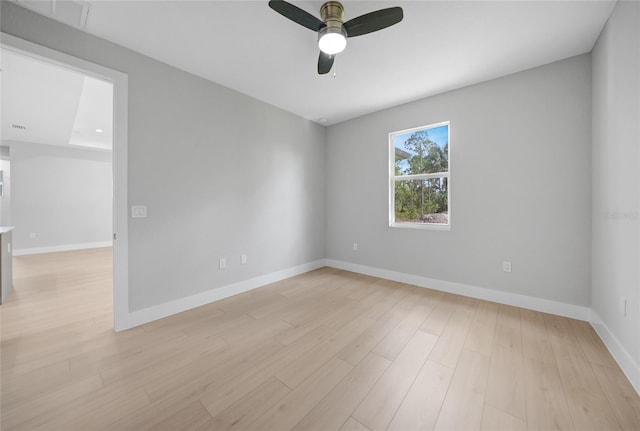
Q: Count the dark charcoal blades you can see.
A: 3